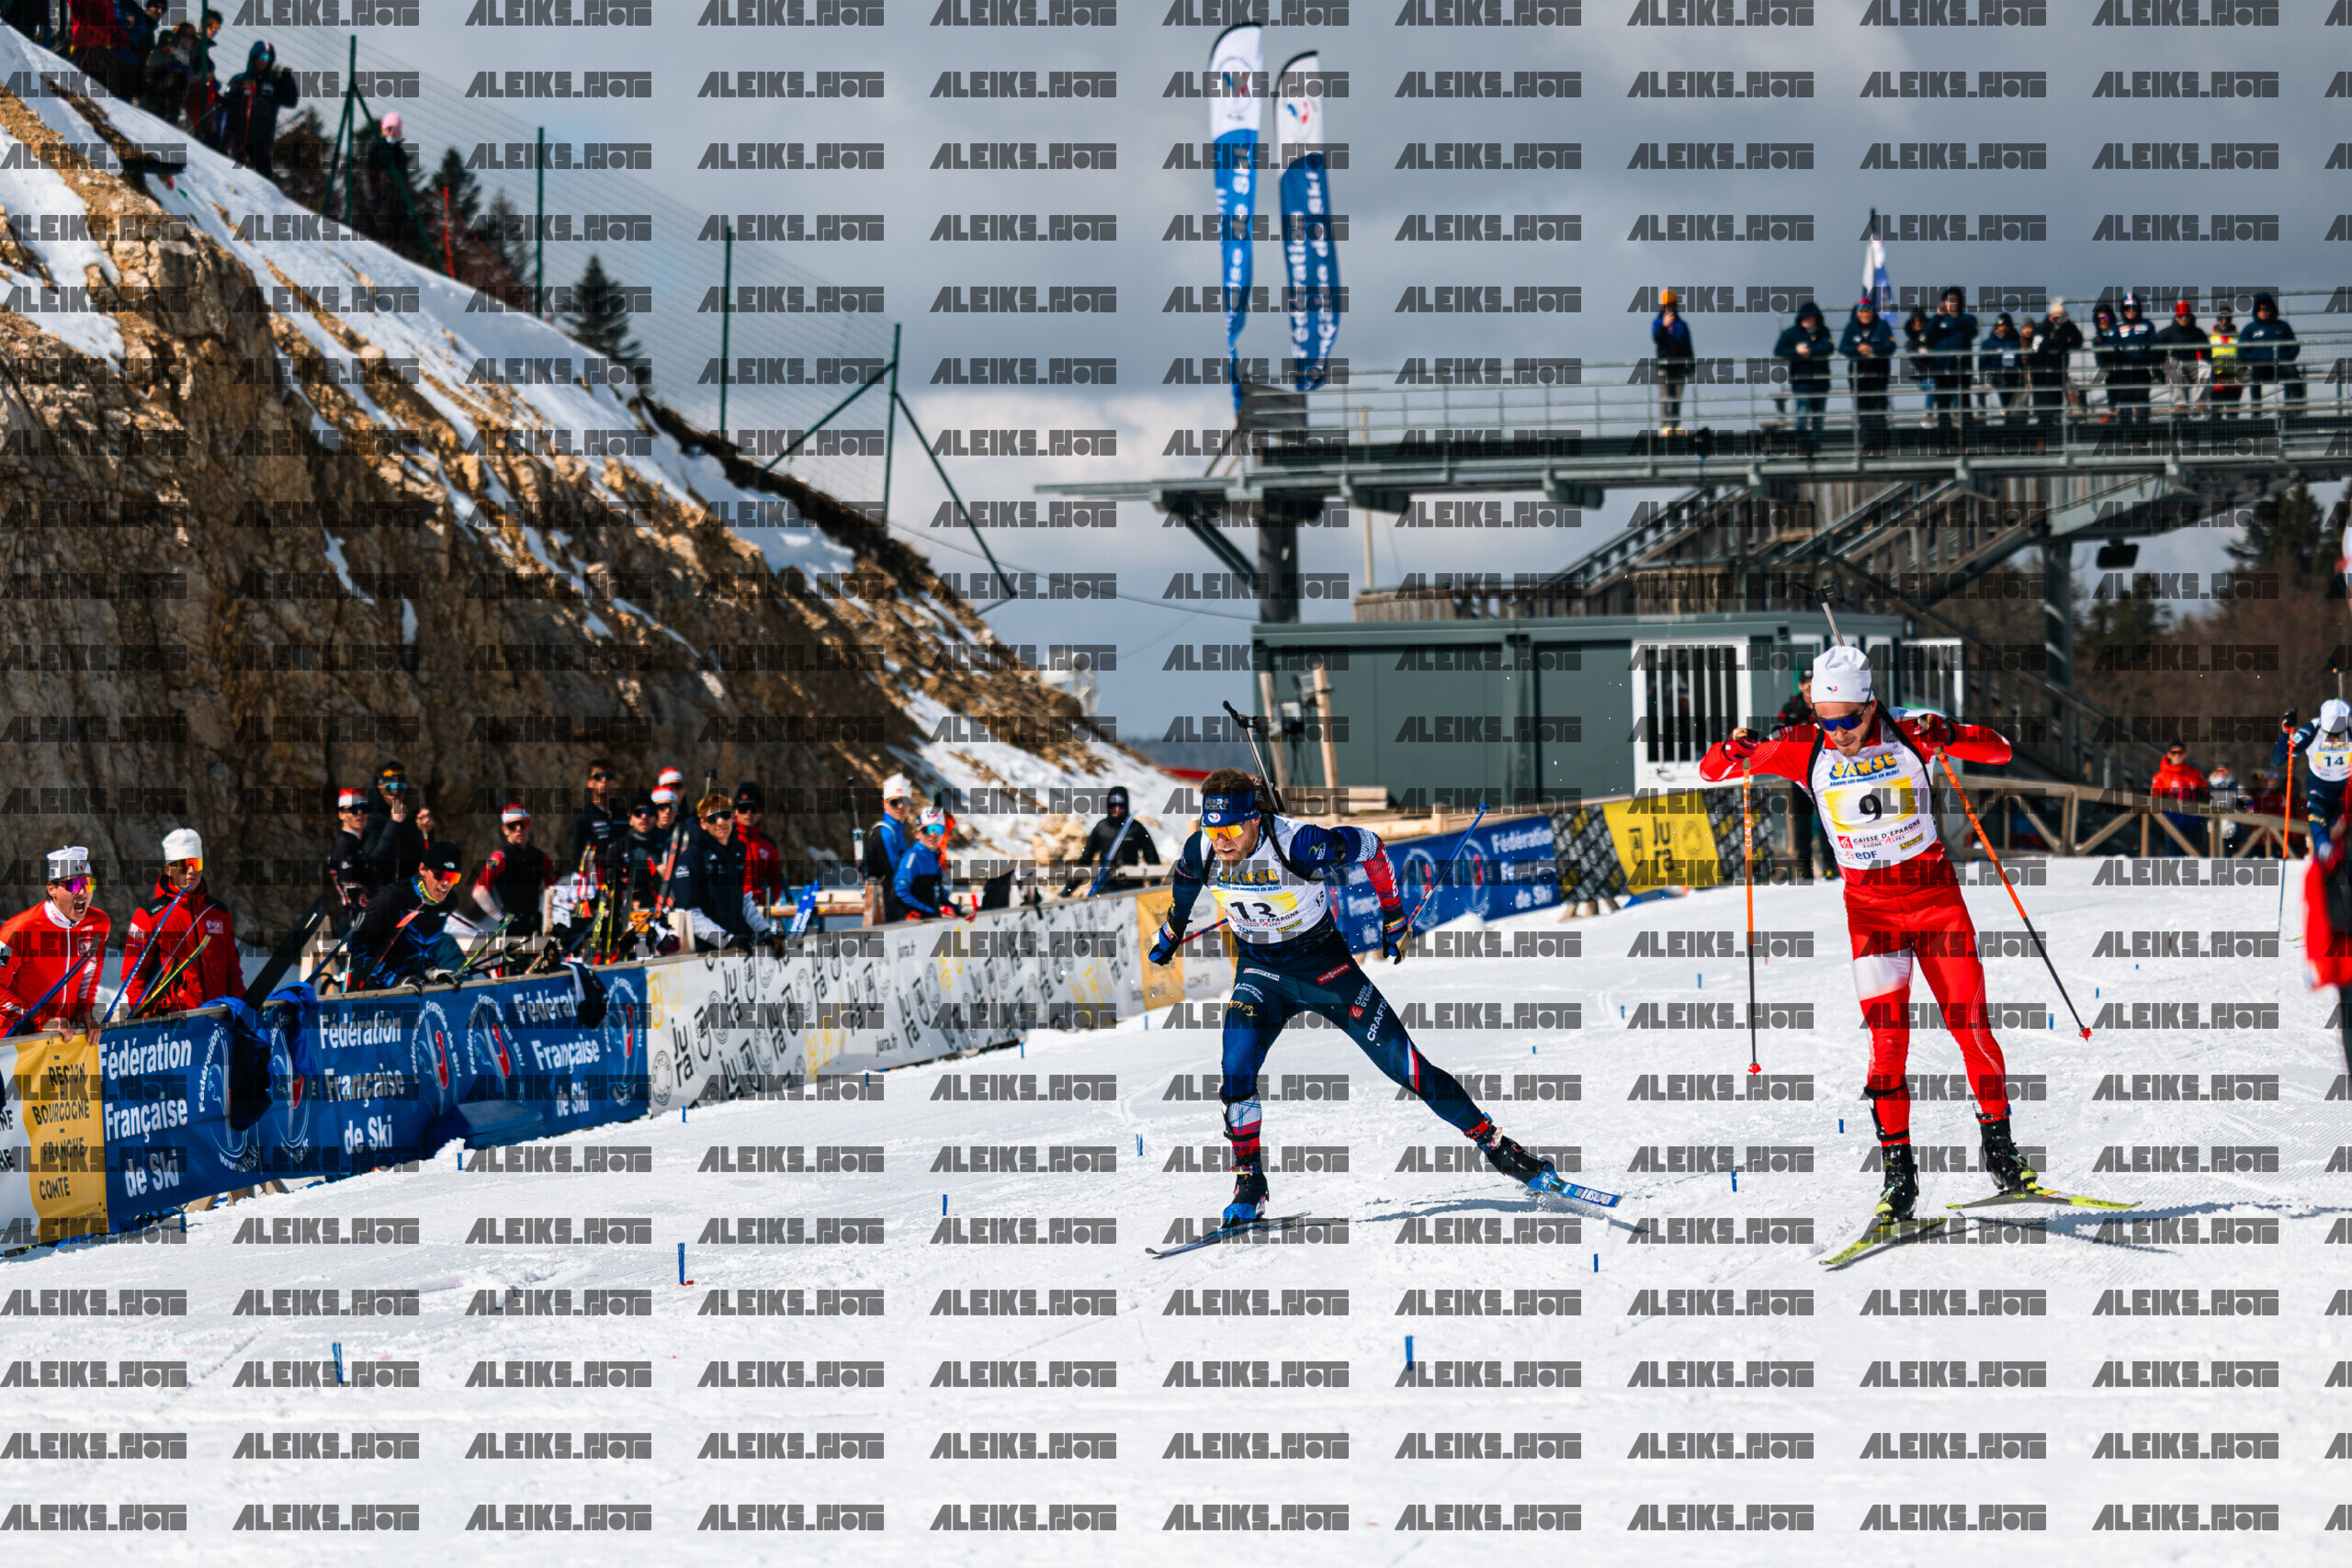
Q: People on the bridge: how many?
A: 13